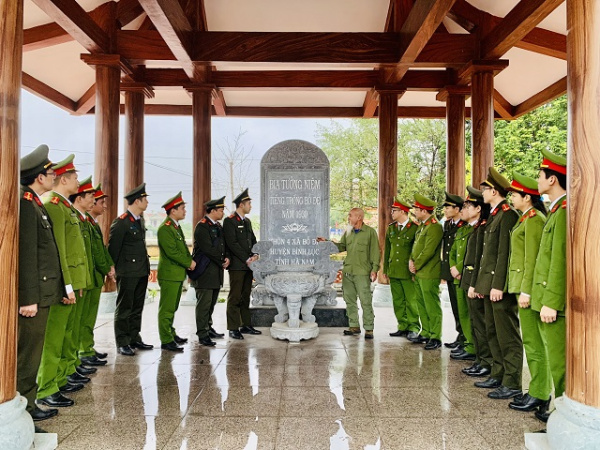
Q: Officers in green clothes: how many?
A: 9